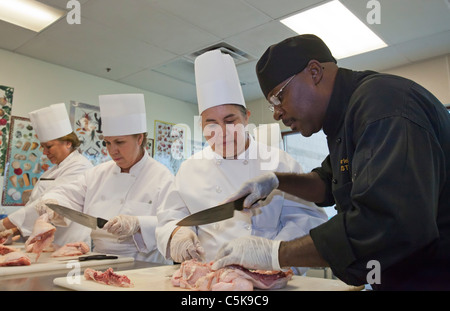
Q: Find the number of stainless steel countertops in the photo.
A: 1